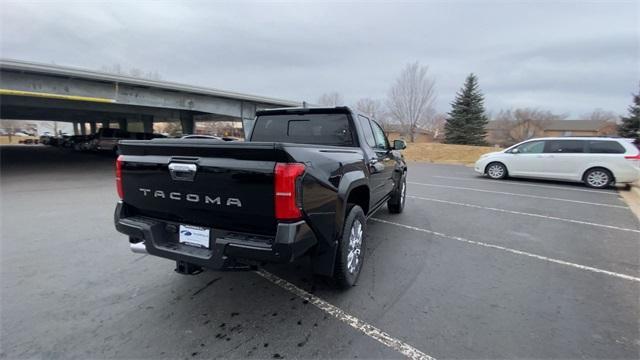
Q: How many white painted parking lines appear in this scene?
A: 5